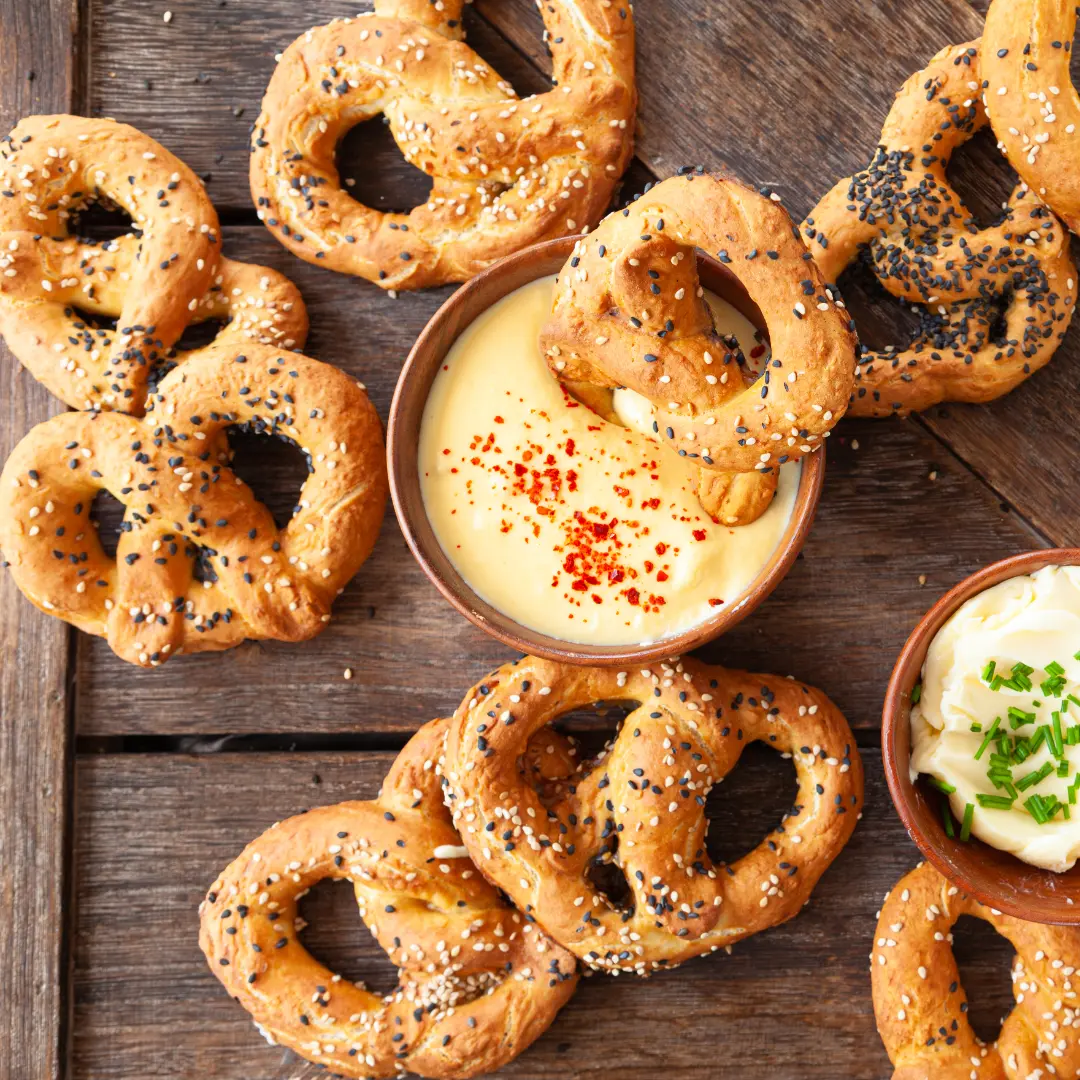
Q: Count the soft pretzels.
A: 9